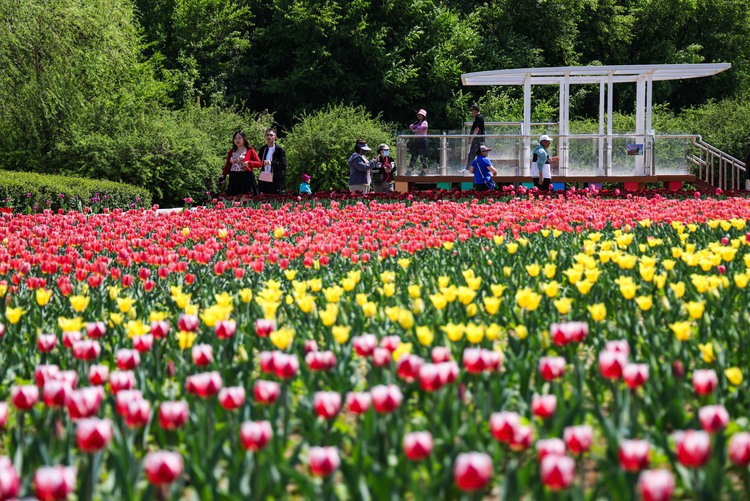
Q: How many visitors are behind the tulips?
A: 9